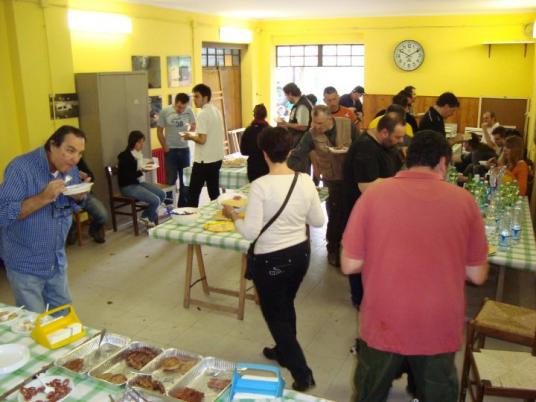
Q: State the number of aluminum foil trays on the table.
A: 4